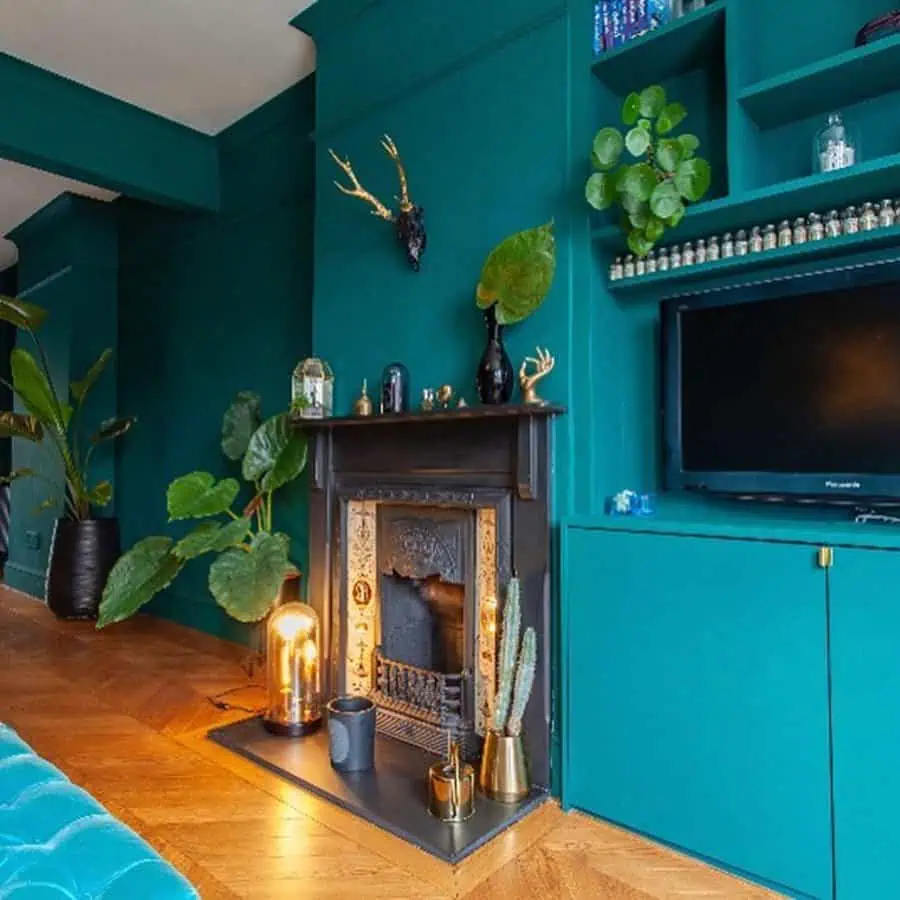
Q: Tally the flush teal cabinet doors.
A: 2